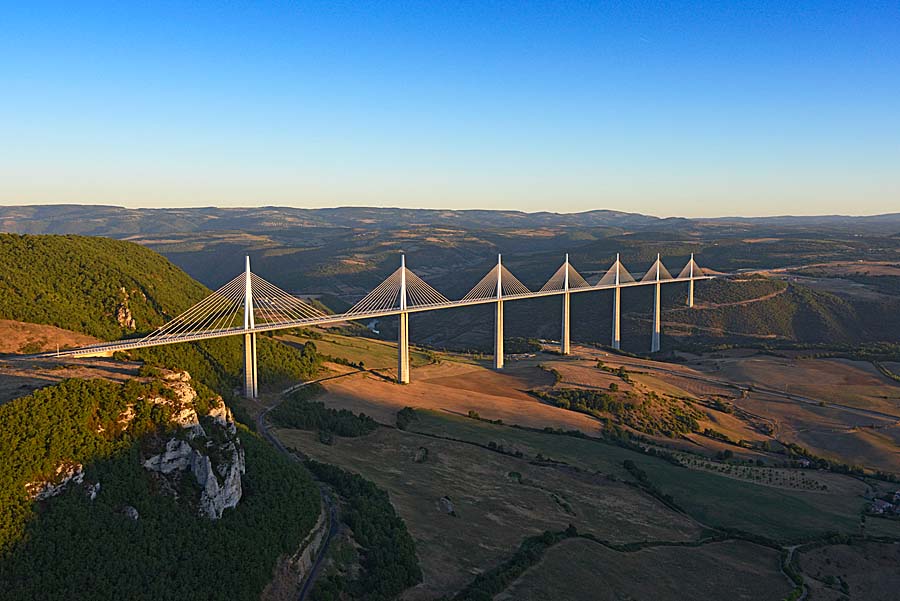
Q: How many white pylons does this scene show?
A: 7